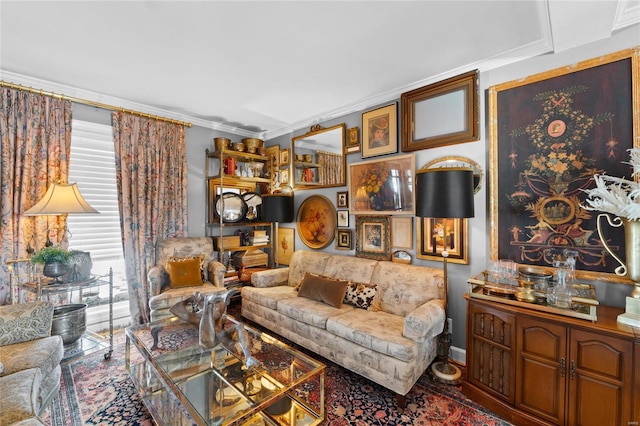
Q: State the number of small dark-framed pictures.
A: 3